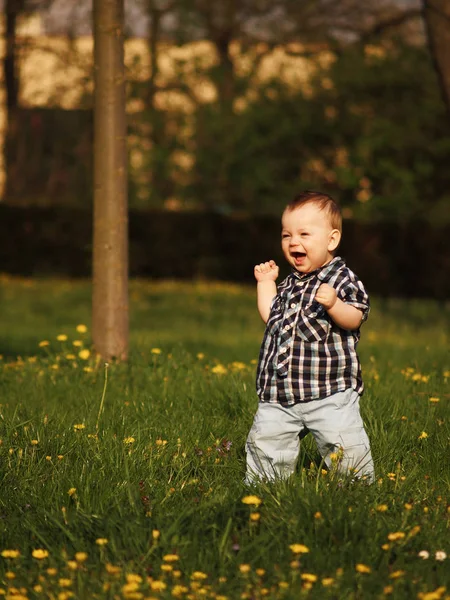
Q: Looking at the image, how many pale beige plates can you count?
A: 0